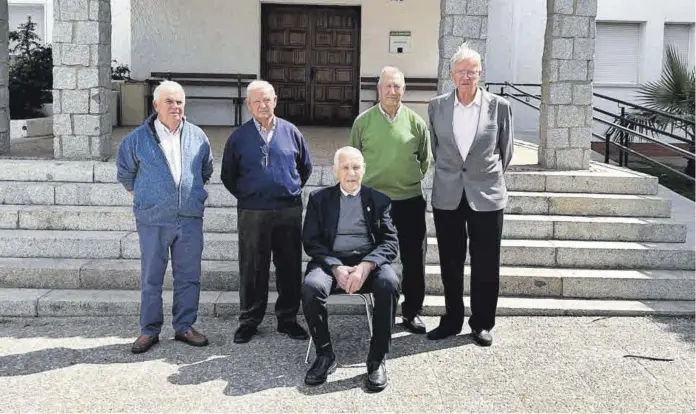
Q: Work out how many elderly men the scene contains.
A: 5